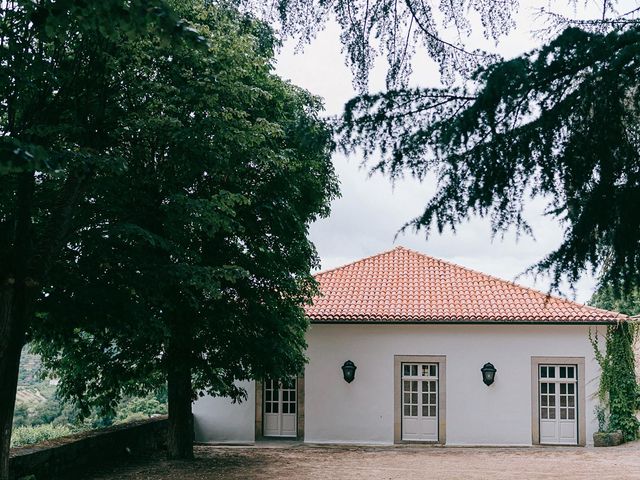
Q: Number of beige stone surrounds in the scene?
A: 3